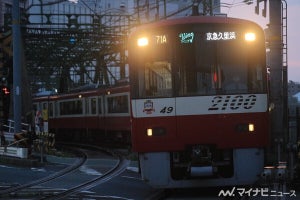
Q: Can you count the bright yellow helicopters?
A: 0